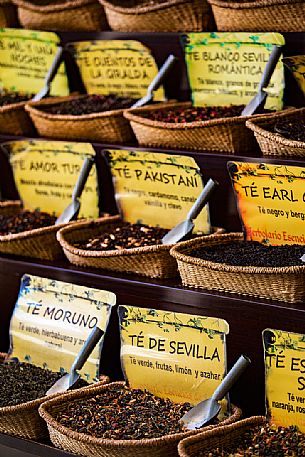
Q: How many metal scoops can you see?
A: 7